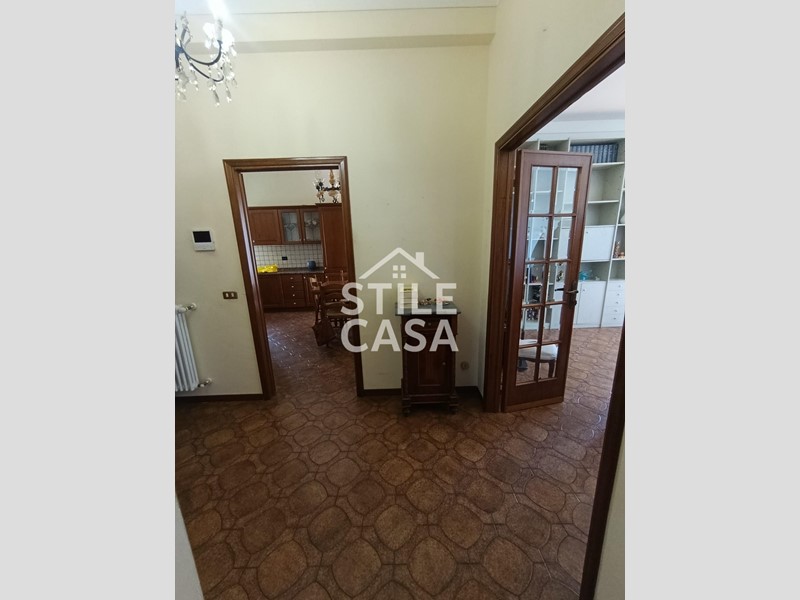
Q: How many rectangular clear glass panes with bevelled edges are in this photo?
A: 10